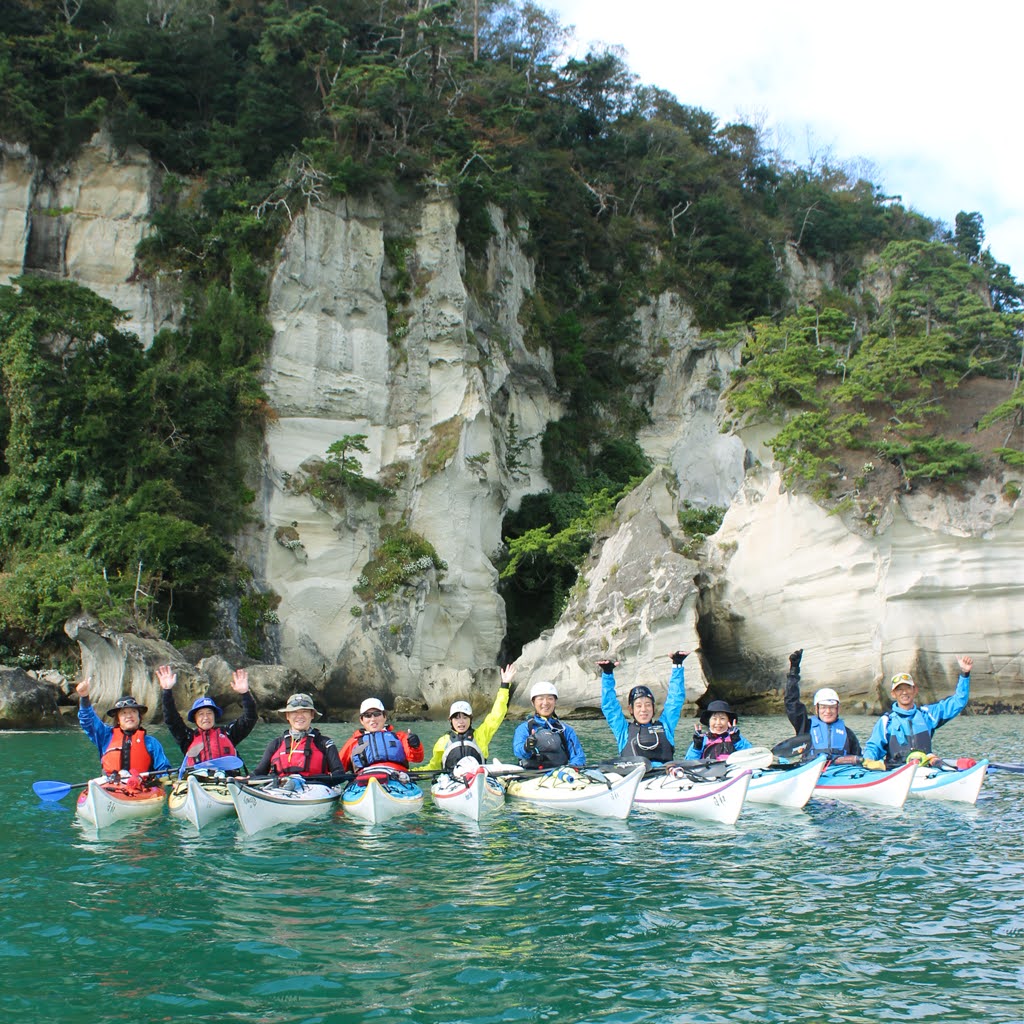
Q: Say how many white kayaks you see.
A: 10